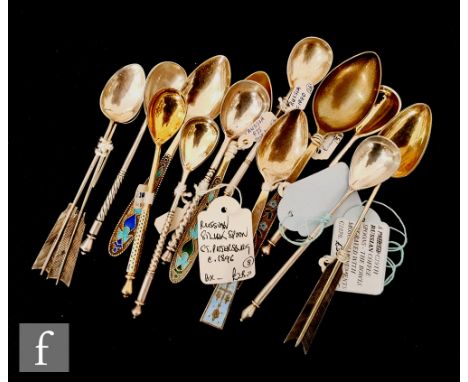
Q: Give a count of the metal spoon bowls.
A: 13